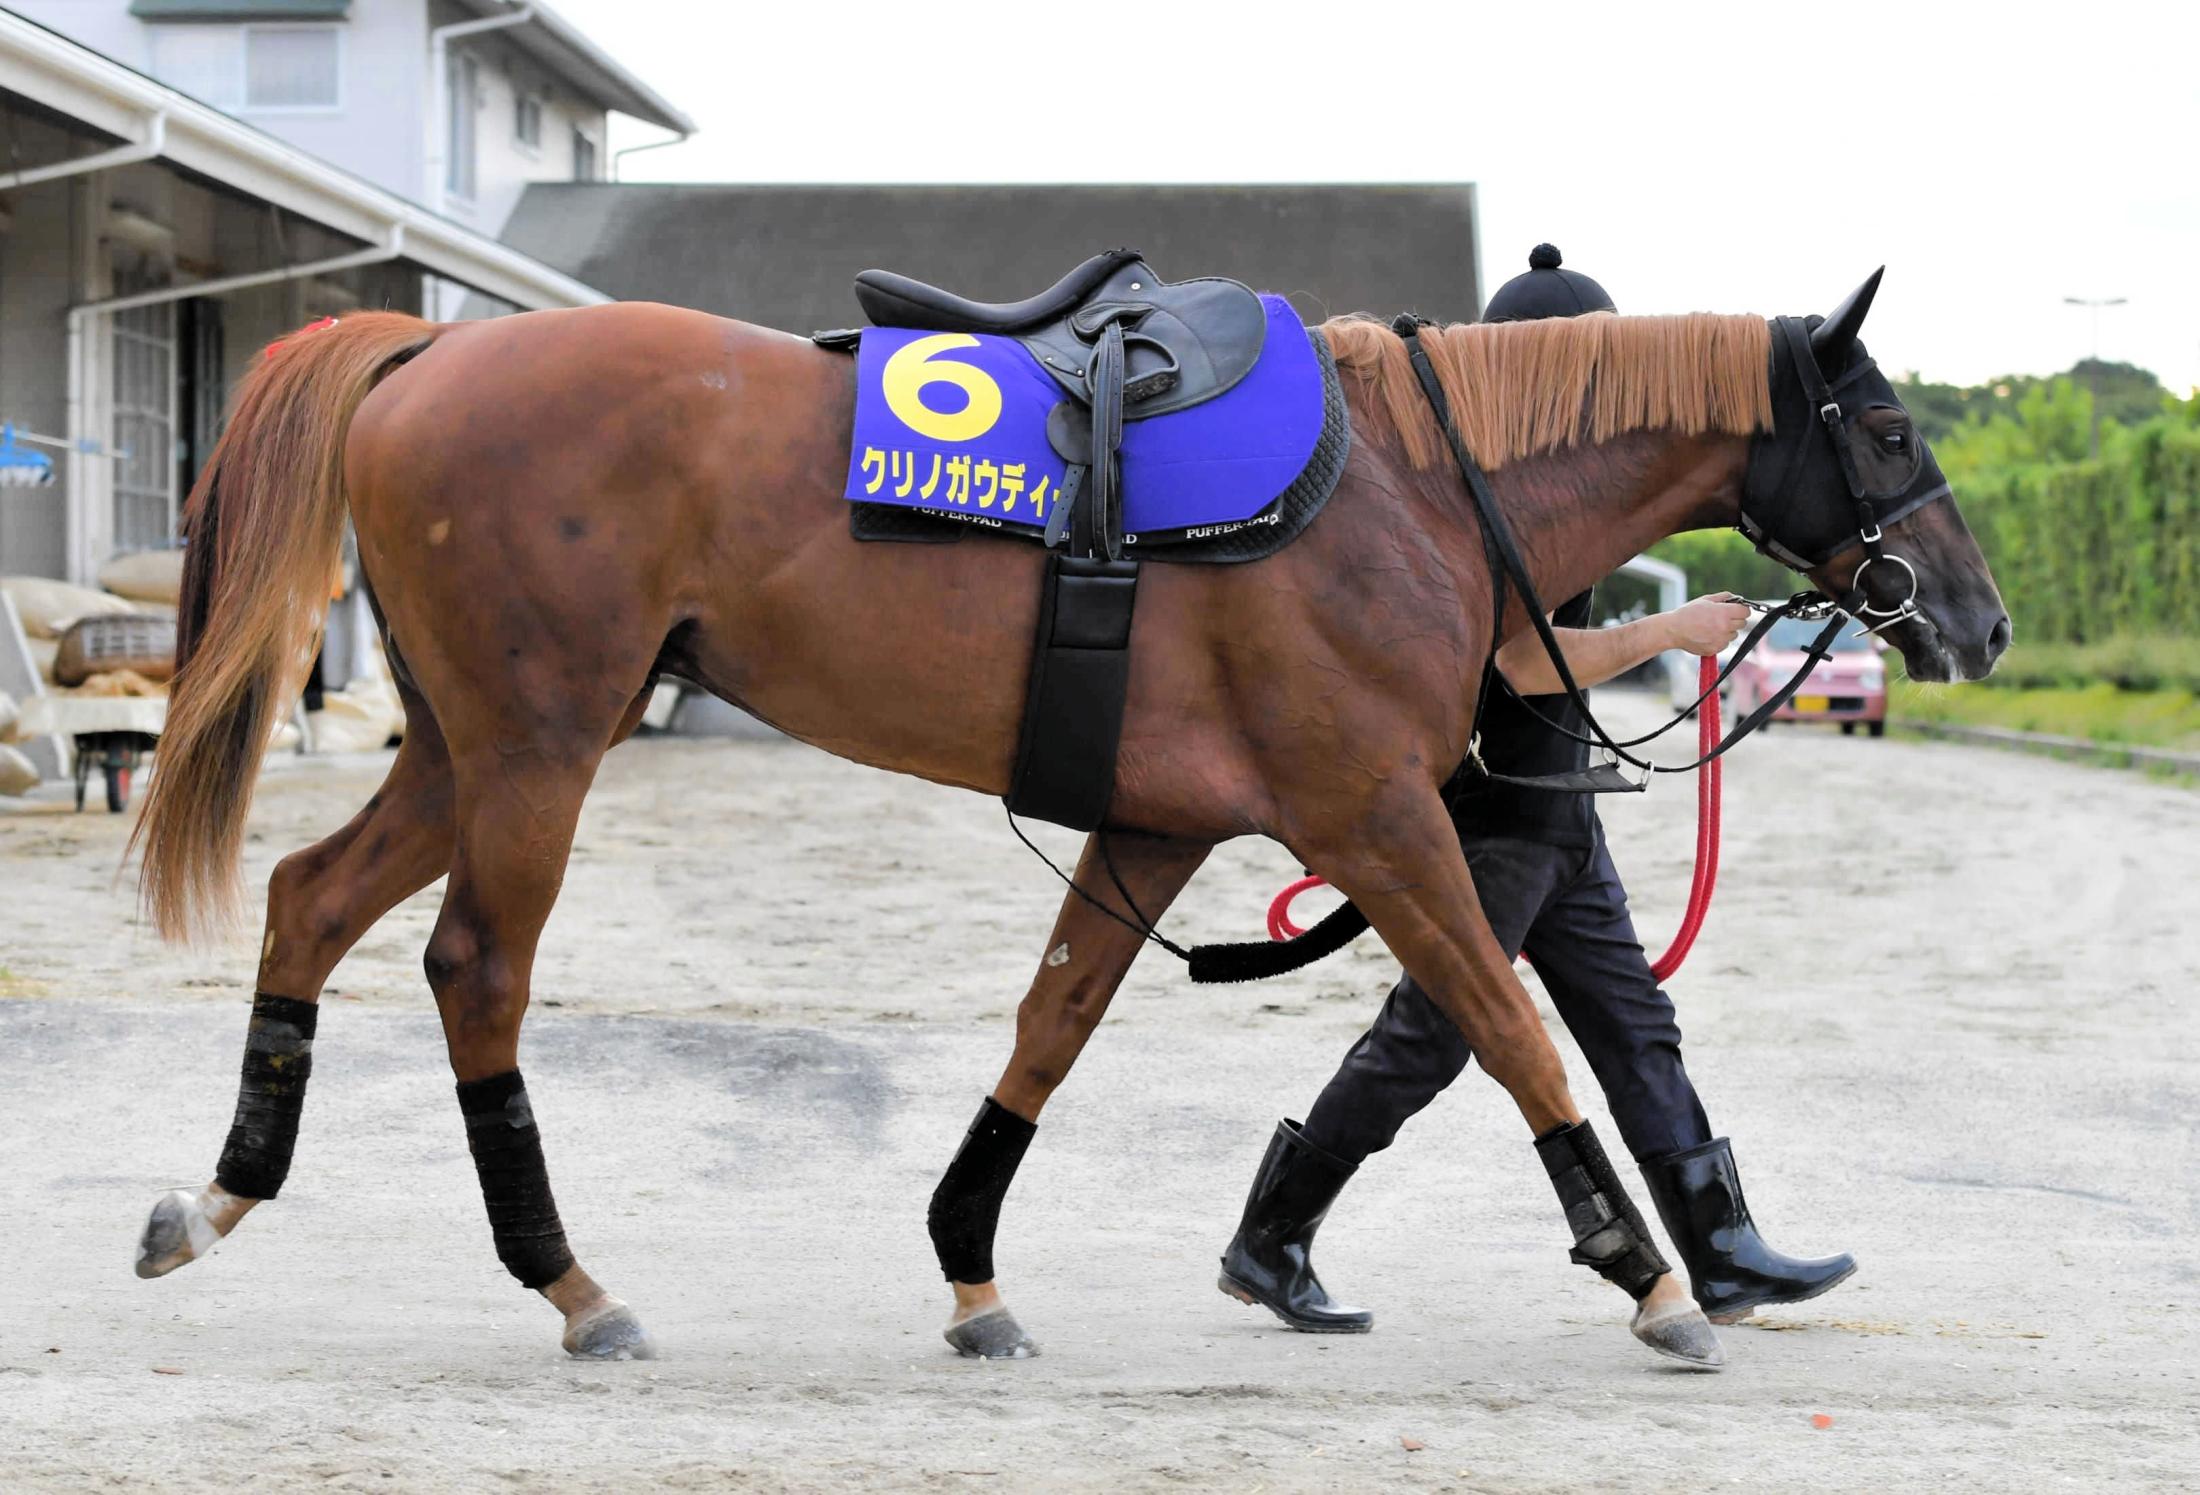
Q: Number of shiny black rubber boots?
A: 2